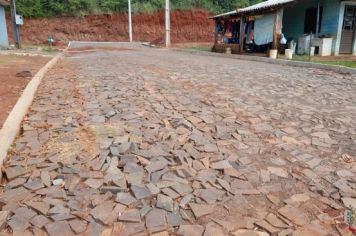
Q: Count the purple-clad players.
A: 0